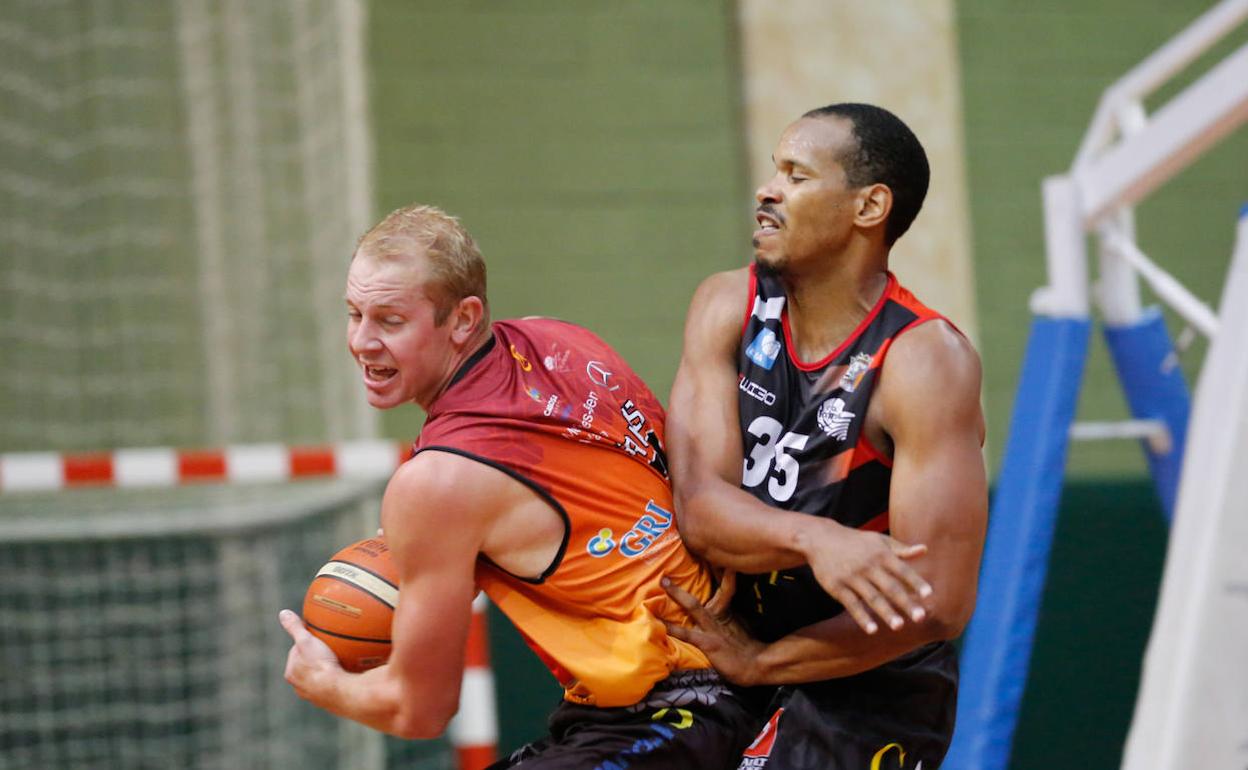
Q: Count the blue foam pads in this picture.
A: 2